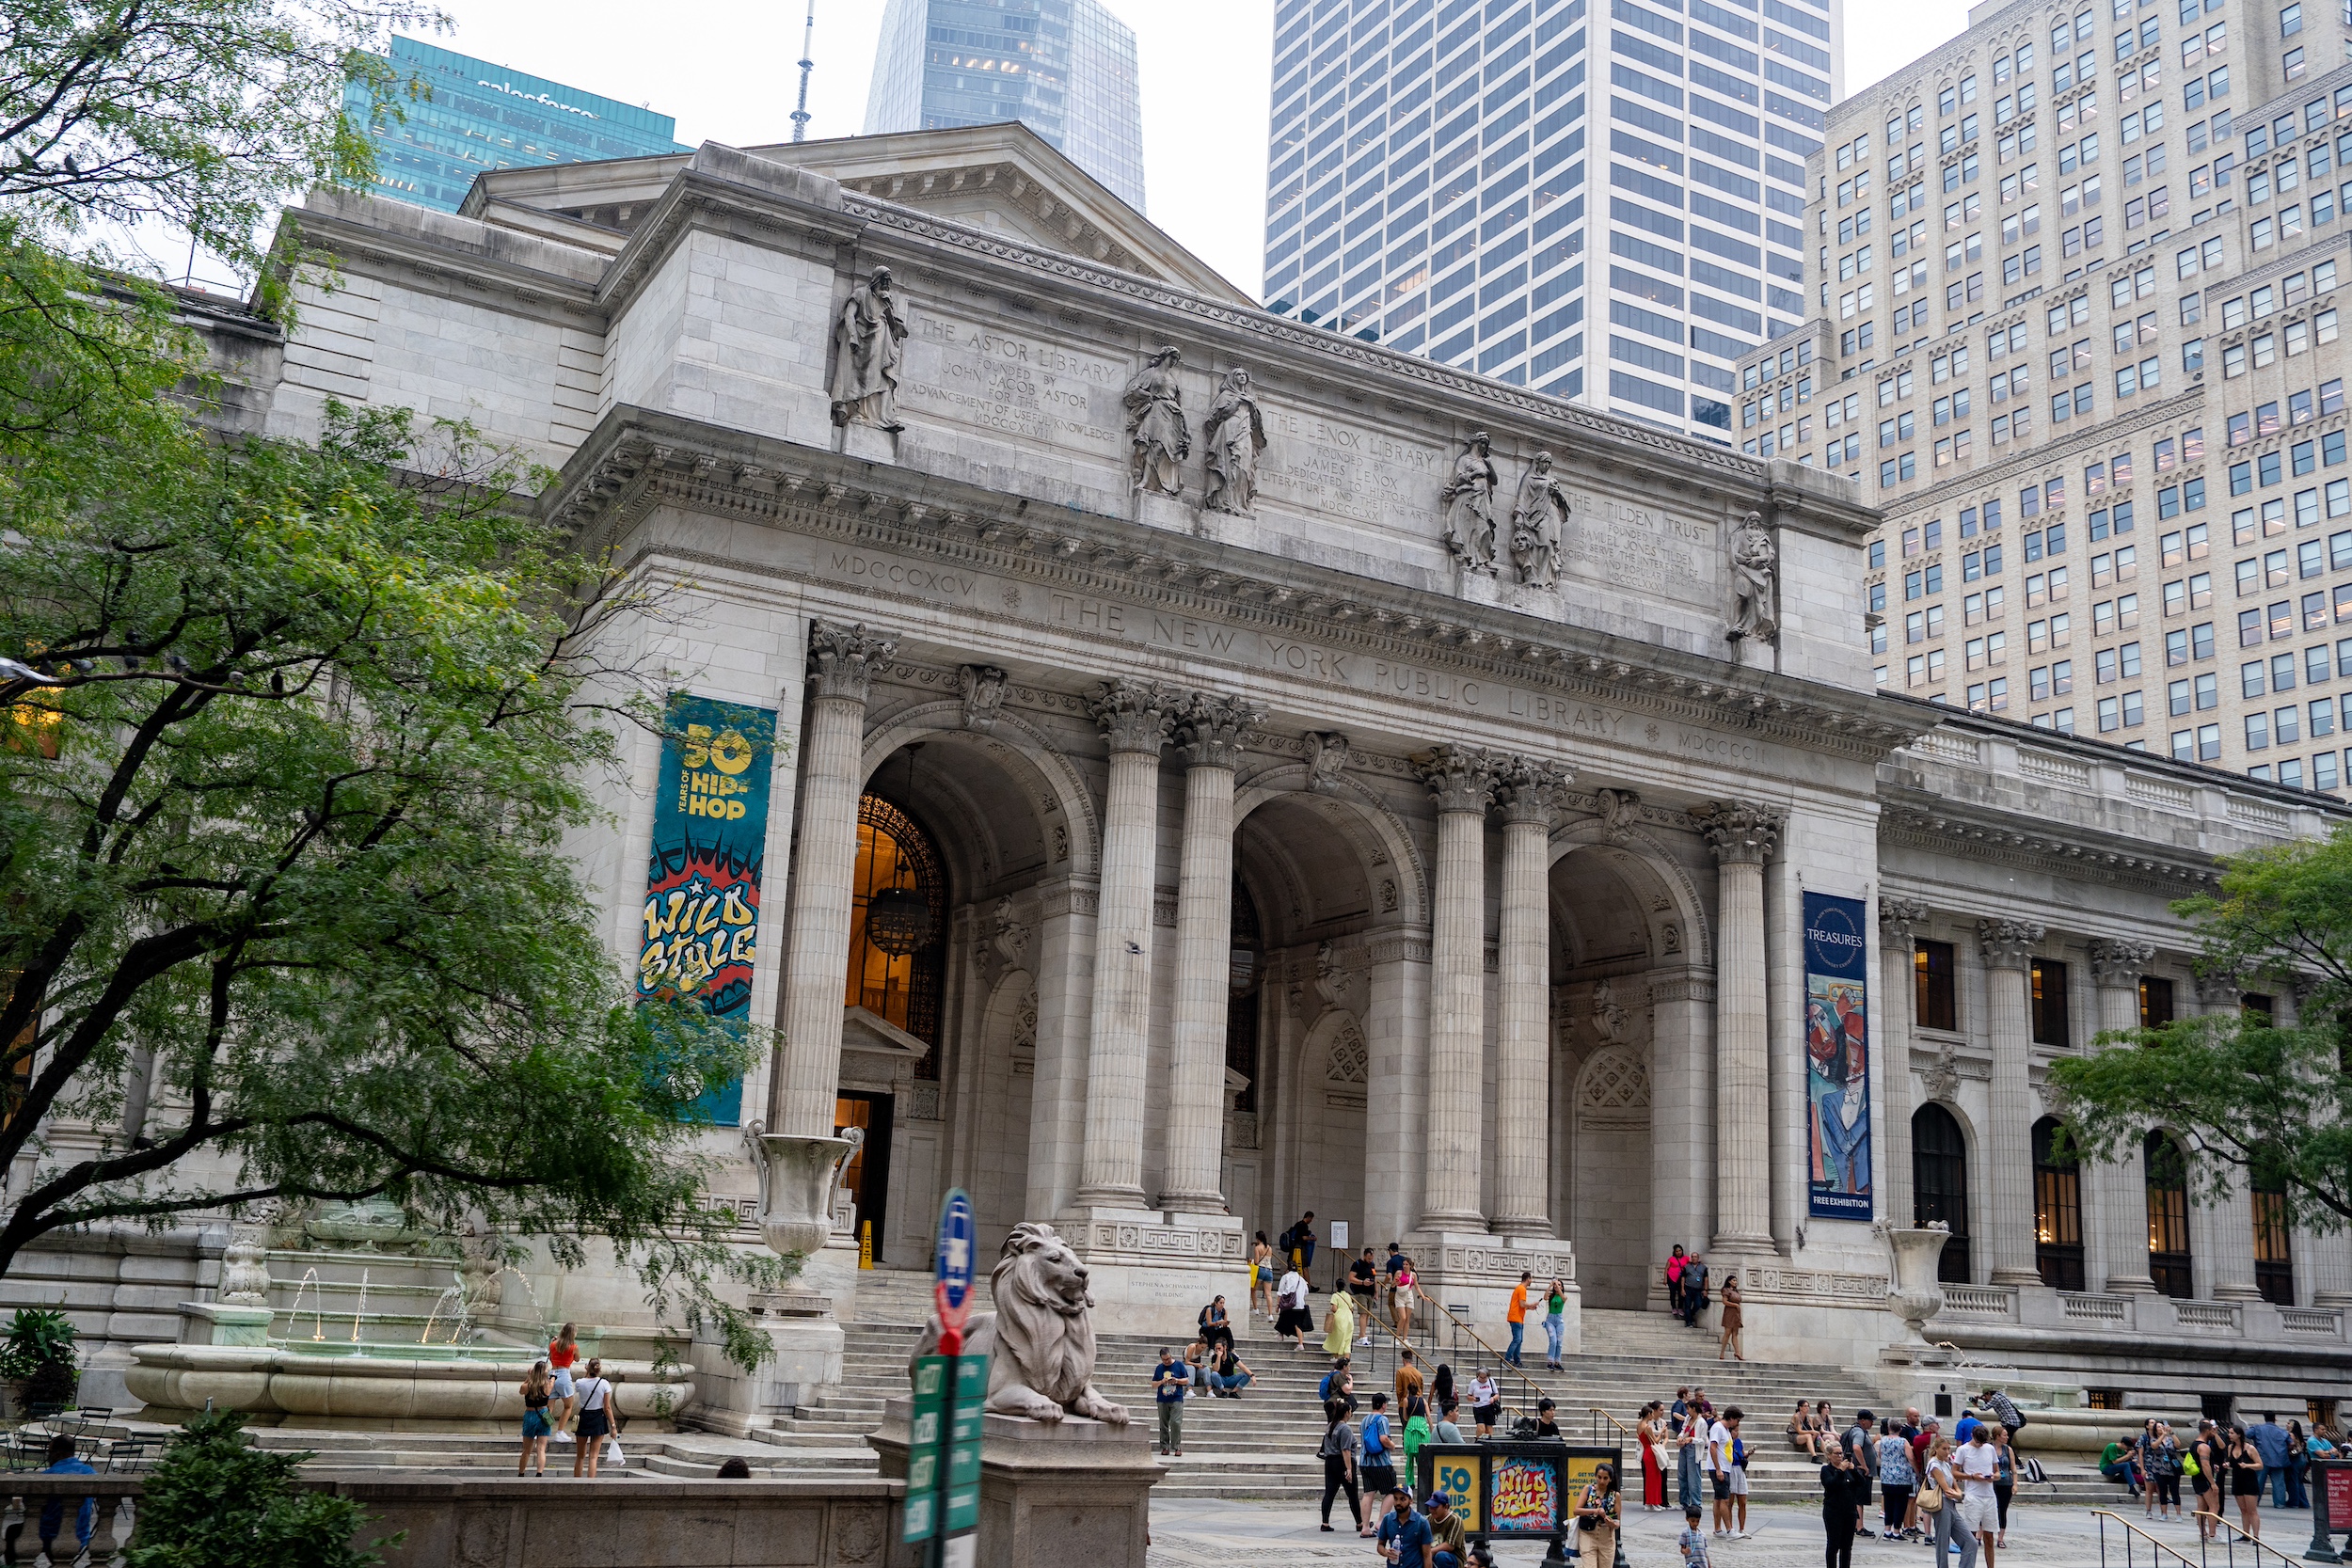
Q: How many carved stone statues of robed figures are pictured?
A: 6